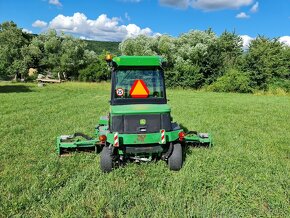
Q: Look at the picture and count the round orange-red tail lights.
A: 2